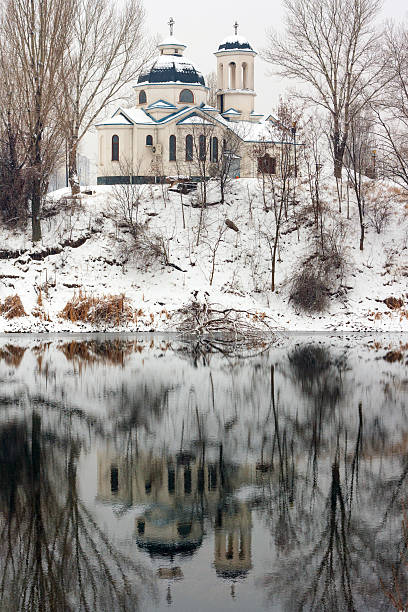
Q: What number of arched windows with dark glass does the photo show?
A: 8